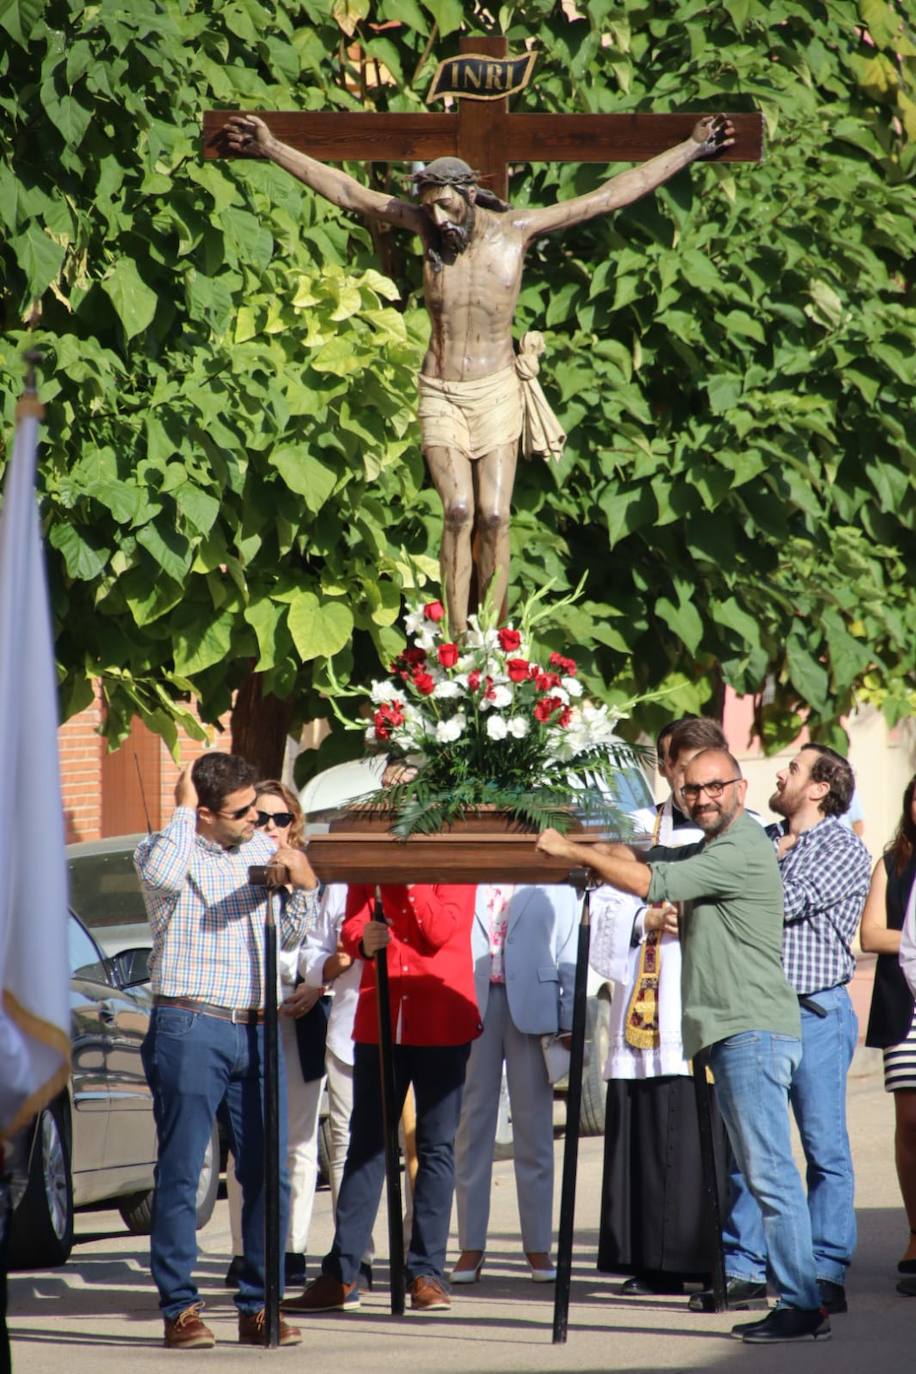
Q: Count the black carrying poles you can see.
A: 4